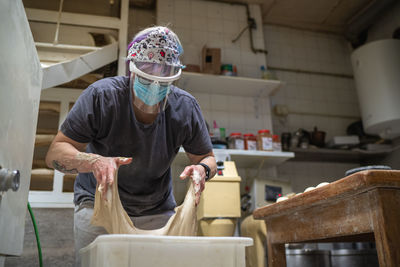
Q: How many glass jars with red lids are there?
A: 4